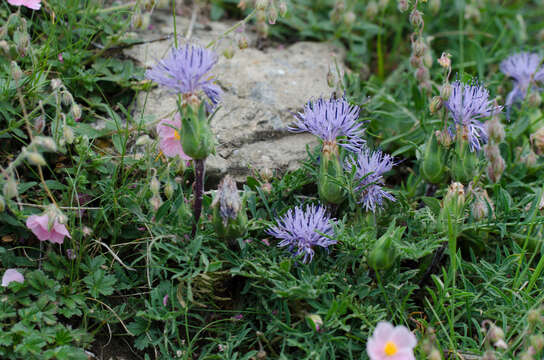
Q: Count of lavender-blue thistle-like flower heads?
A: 6